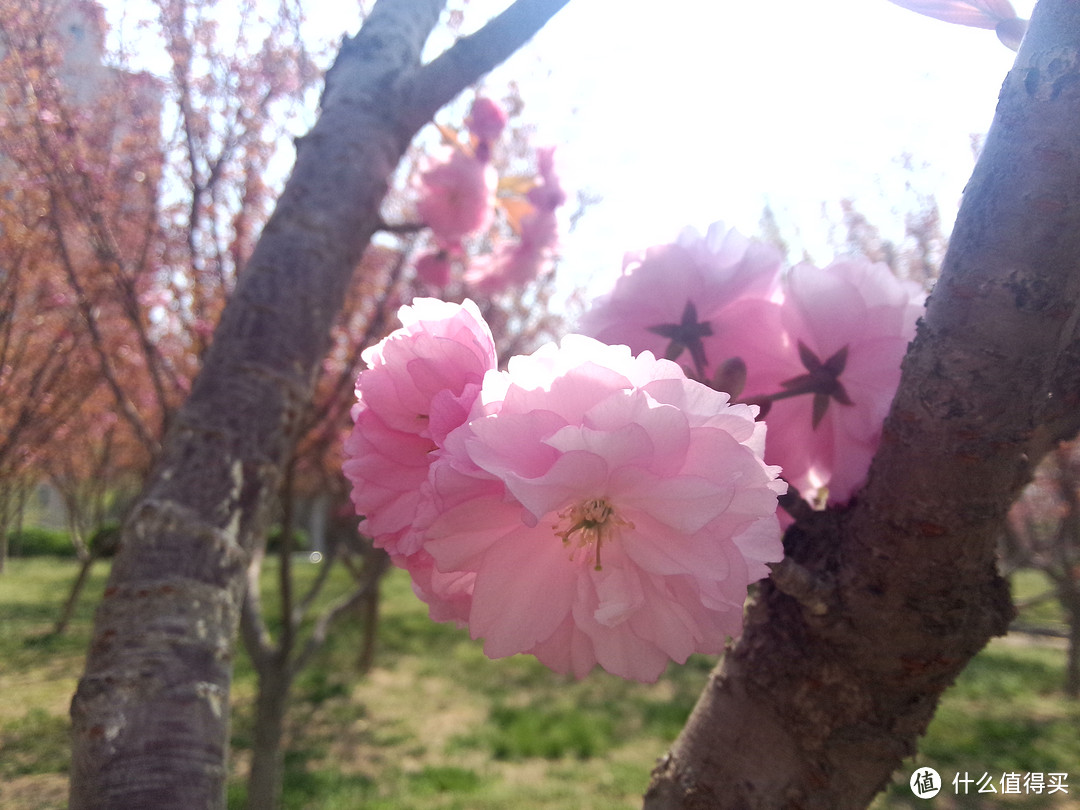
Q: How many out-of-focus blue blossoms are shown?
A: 0